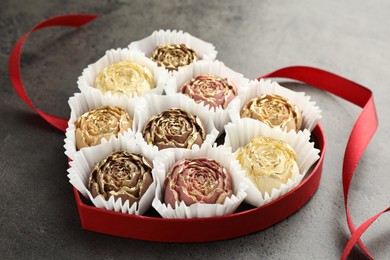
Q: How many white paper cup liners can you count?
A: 9